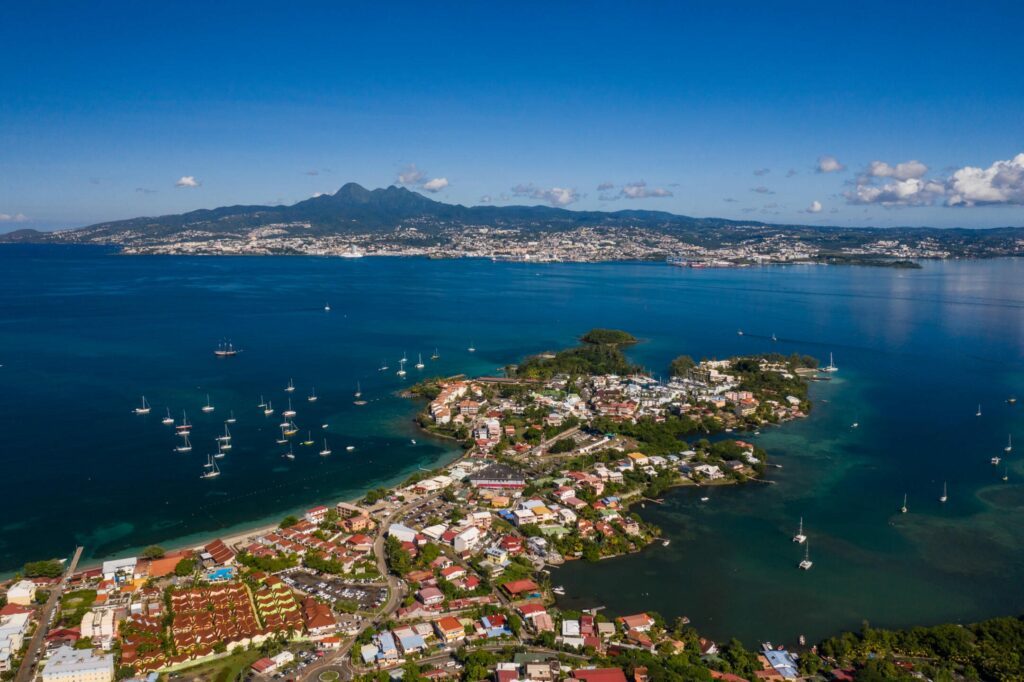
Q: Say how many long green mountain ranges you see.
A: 1